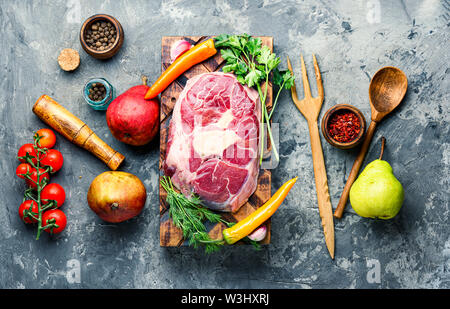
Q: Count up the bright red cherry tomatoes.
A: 8